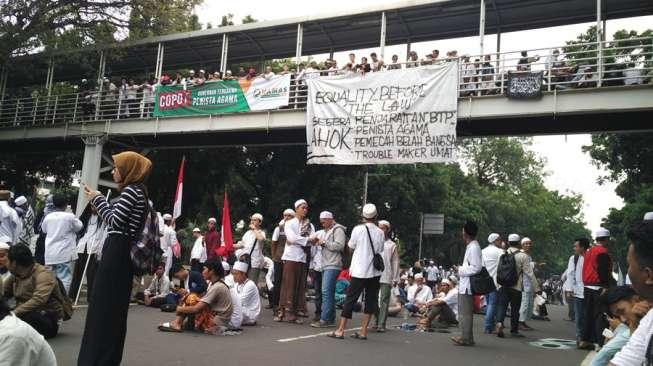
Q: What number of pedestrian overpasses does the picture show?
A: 1